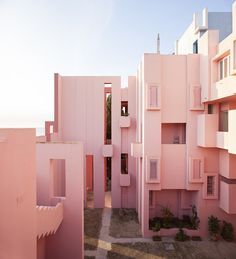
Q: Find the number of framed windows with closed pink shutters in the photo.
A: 4